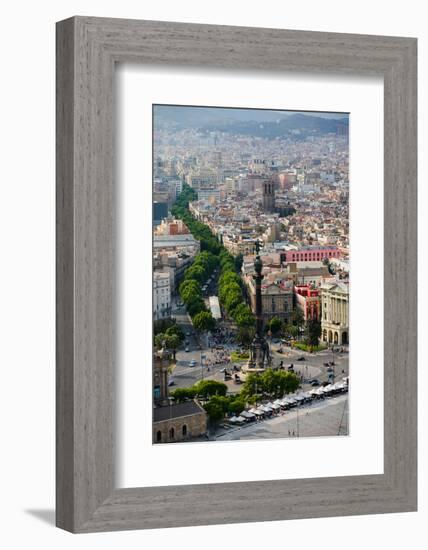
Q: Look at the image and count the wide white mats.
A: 1